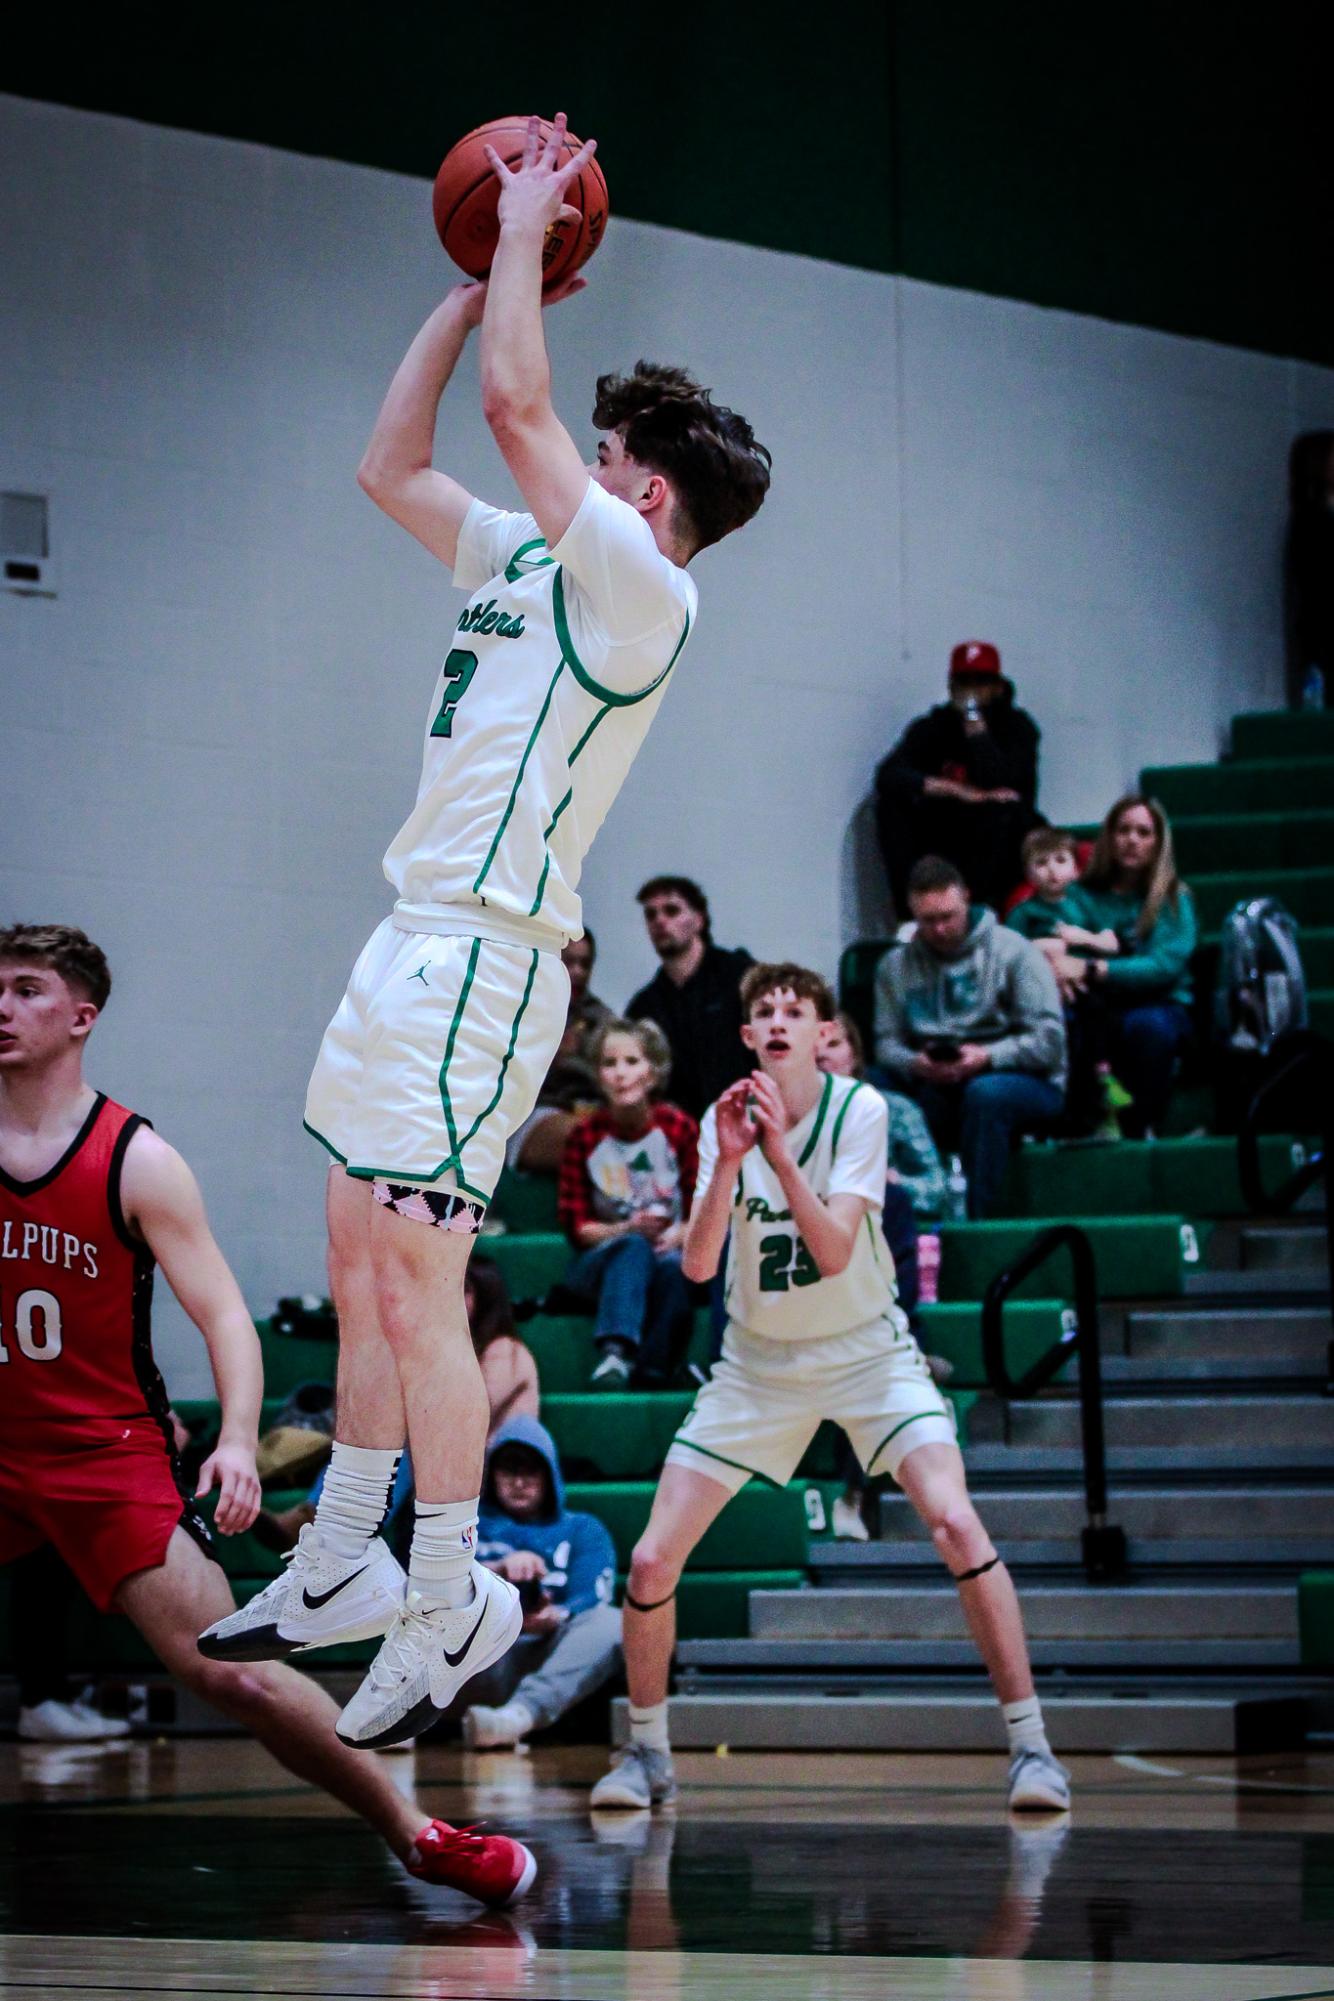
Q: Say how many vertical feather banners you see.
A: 0